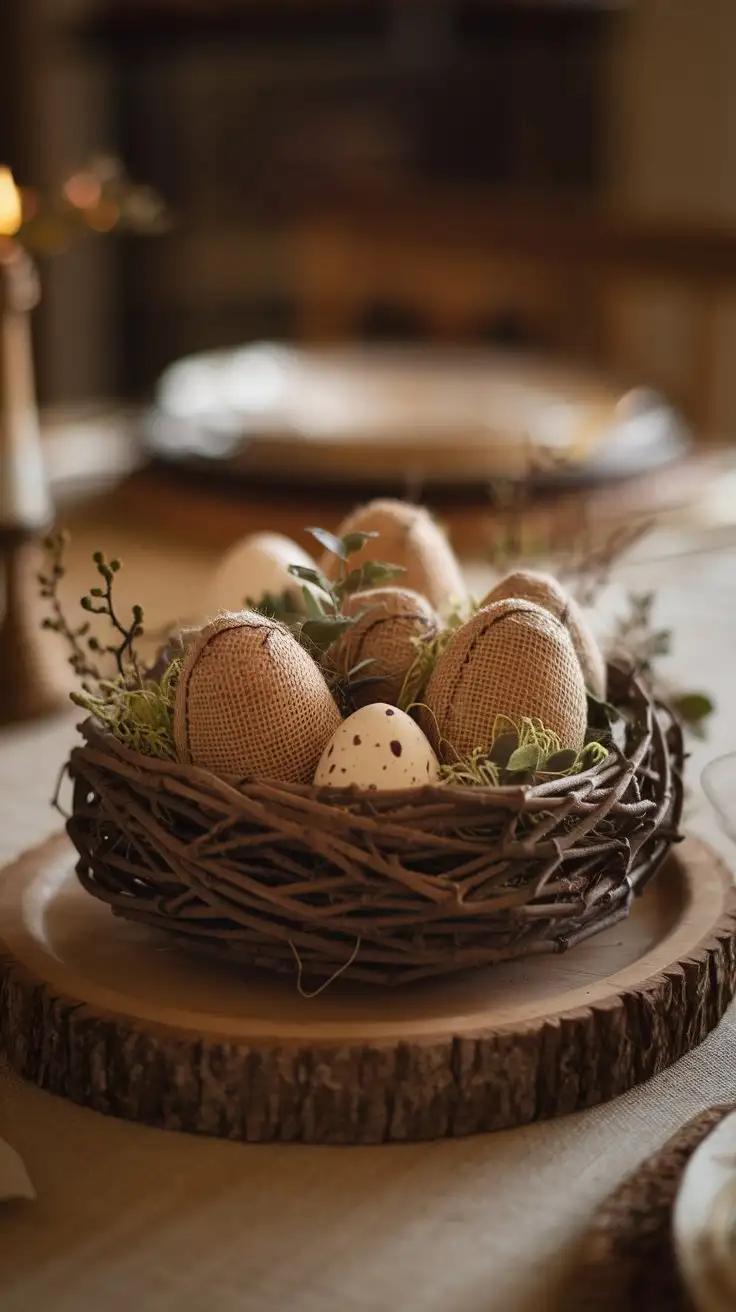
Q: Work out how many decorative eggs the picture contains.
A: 7